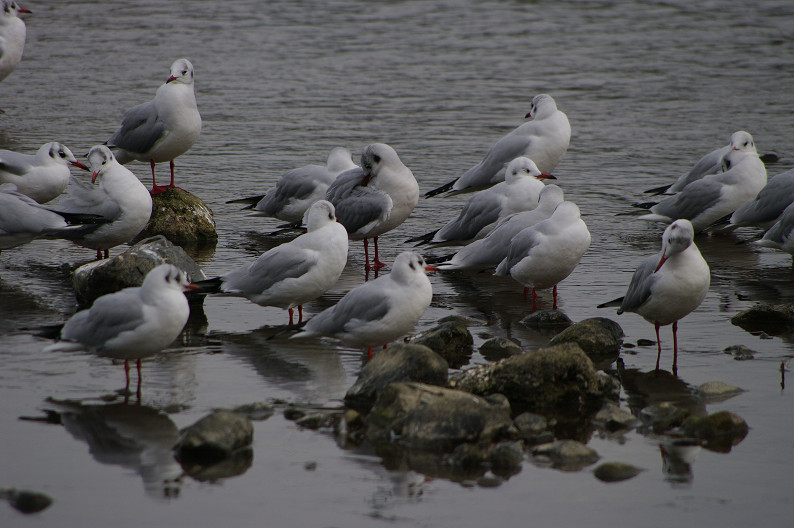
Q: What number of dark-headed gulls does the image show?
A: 0